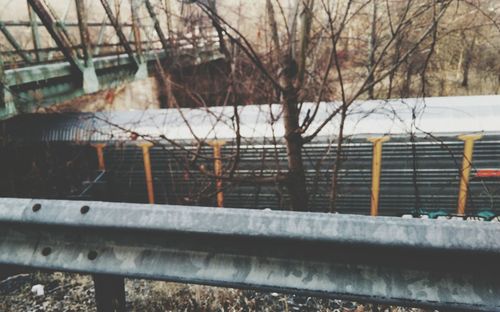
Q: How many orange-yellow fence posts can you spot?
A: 5